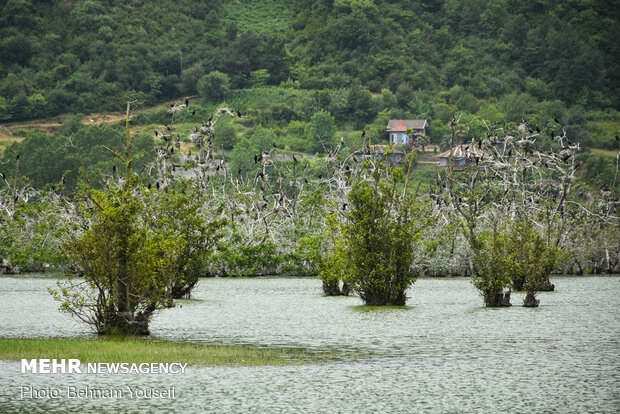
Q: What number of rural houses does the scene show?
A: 3